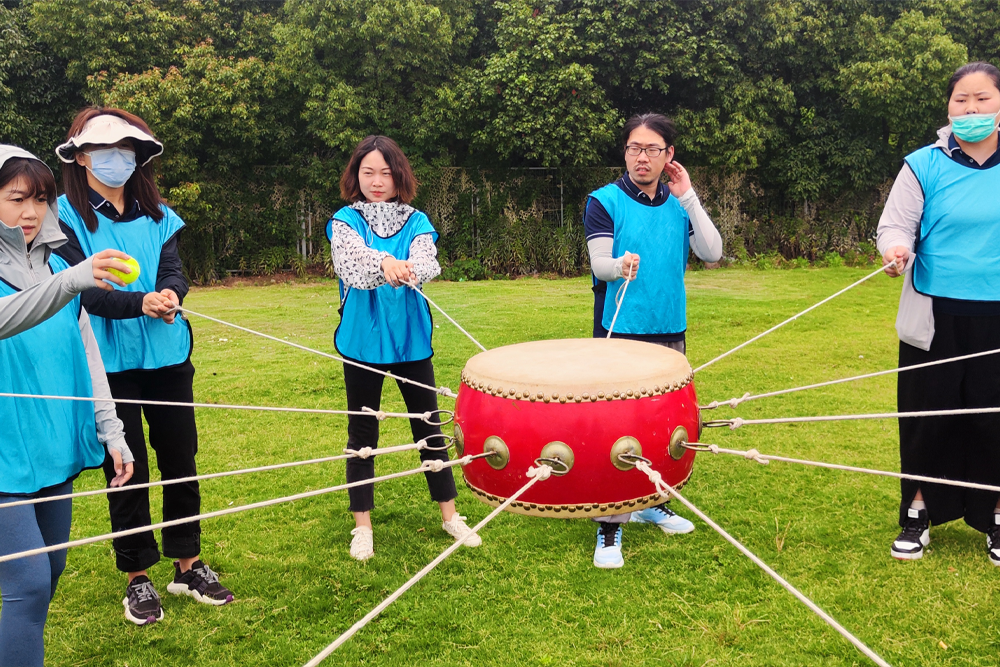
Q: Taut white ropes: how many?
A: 12